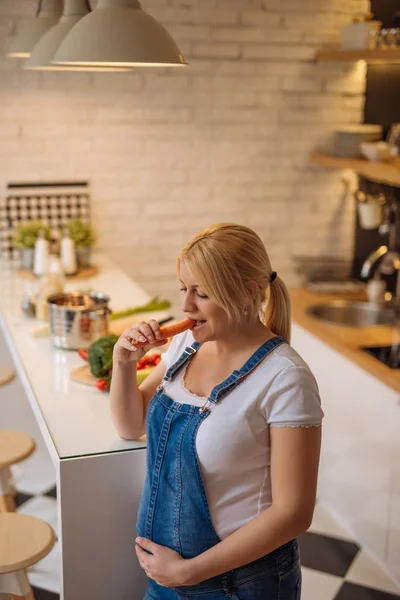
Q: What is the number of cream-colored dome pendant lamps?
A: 3